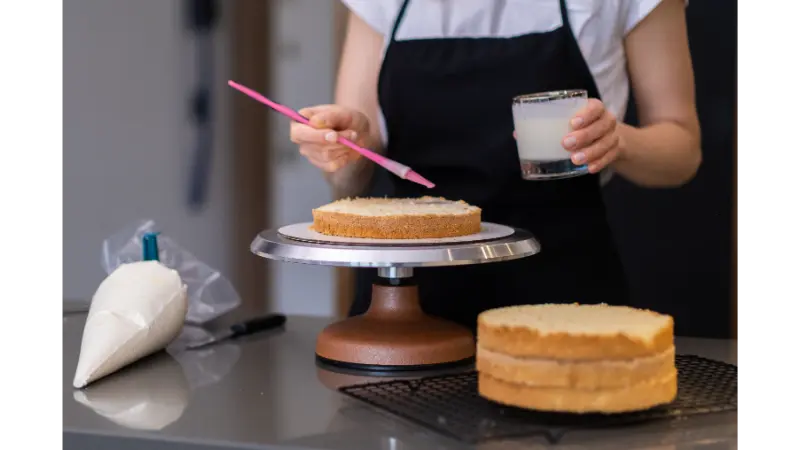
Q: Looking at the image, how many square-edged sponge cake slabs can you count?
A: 0